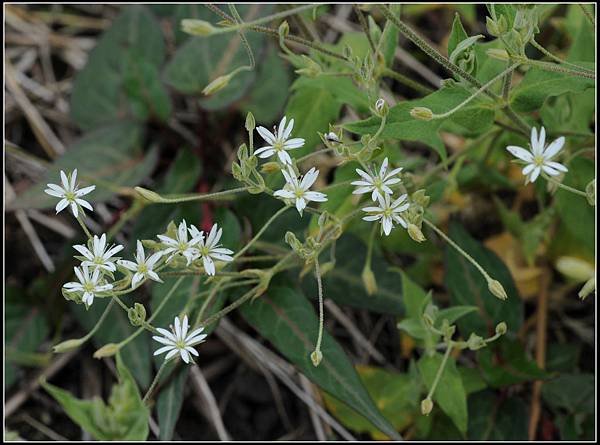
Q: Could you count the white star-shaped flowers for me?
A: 12